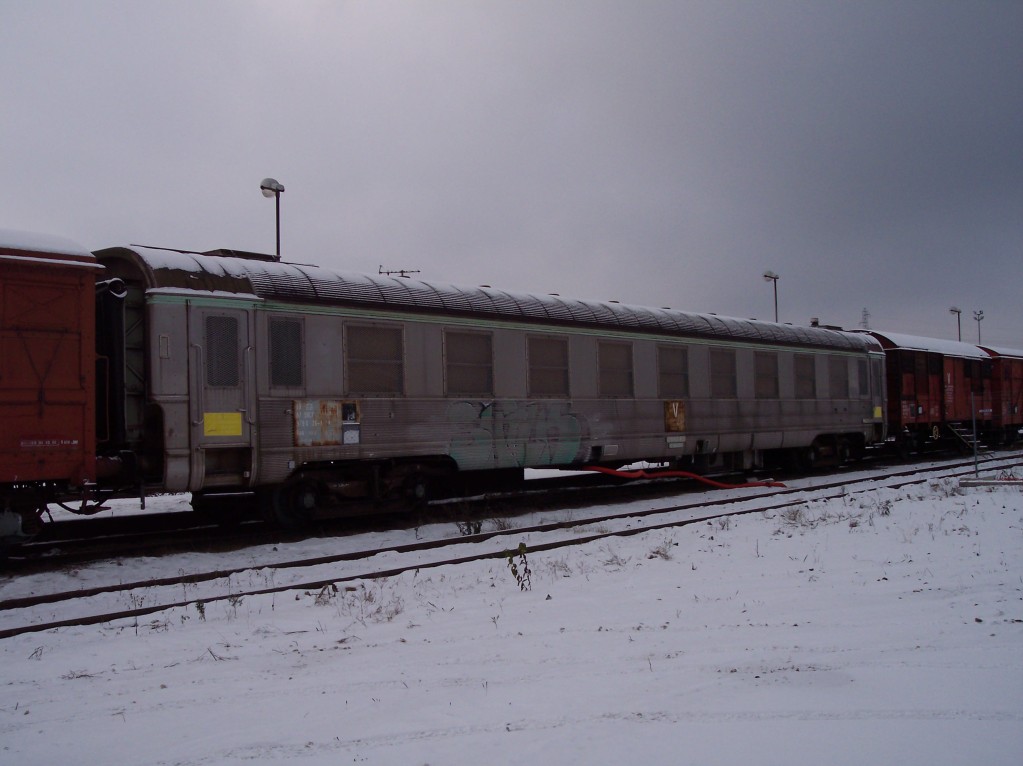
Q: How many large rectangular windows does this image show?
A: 9